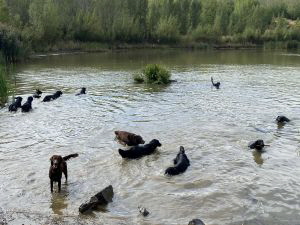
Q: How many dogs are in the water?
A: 12